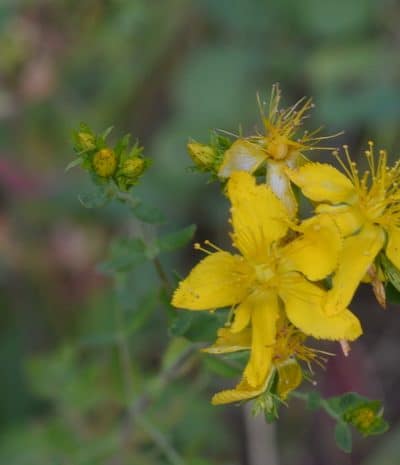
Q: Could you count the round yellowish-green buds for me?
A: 5